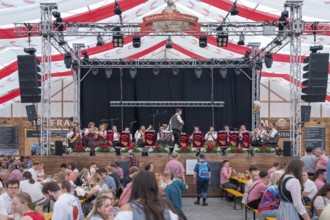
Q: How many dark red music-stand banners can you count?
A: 8